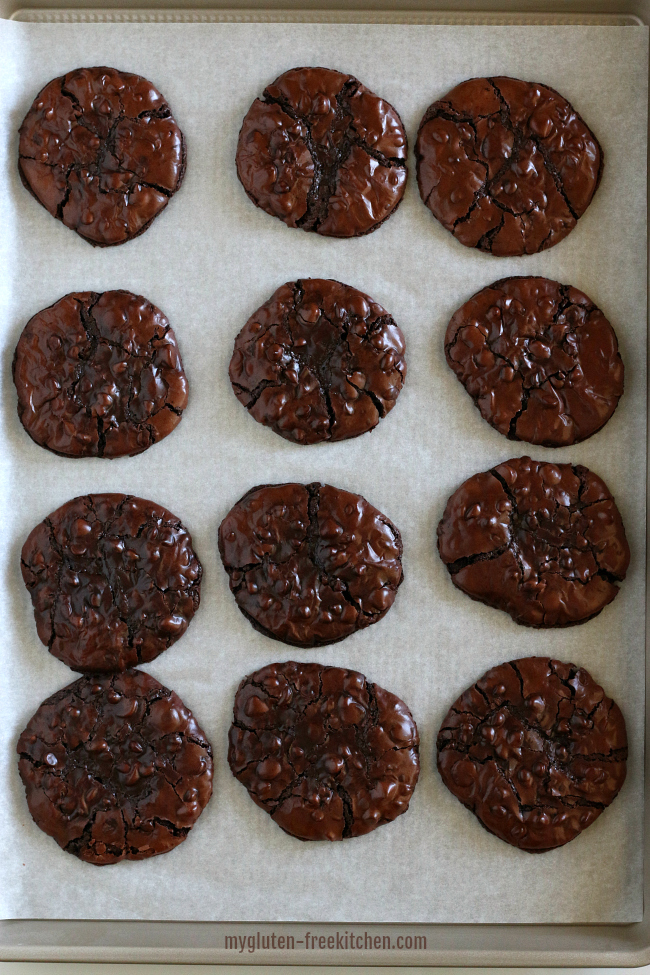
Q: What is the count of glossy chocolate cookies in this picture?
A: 12